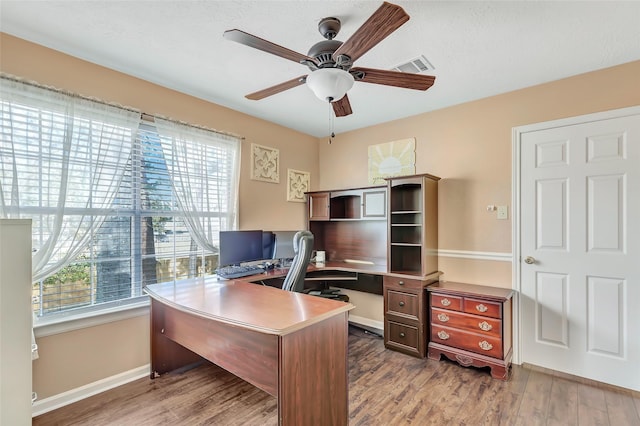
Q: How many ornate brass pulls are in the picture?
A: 6